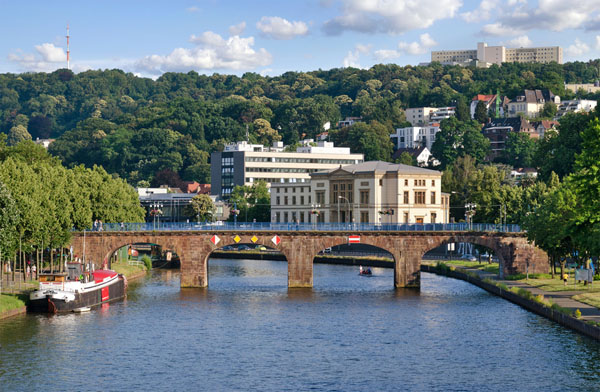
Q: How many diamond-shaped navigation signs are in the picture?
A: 4